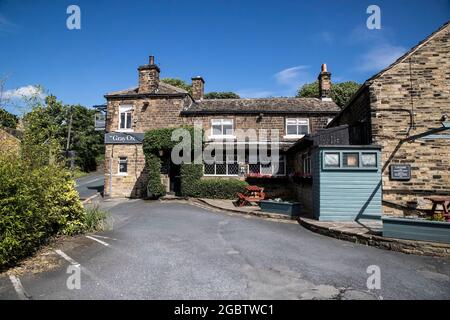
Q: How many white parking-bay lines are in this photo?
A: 4